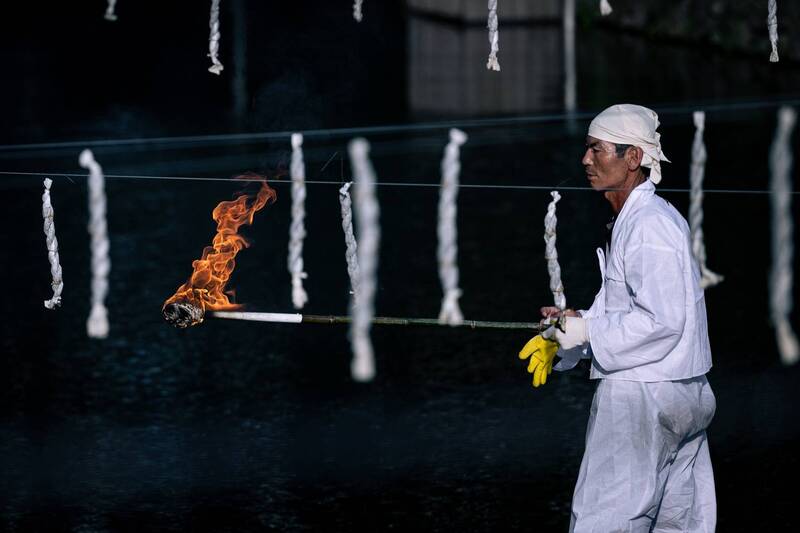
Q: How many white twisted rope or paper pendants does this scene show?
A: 15